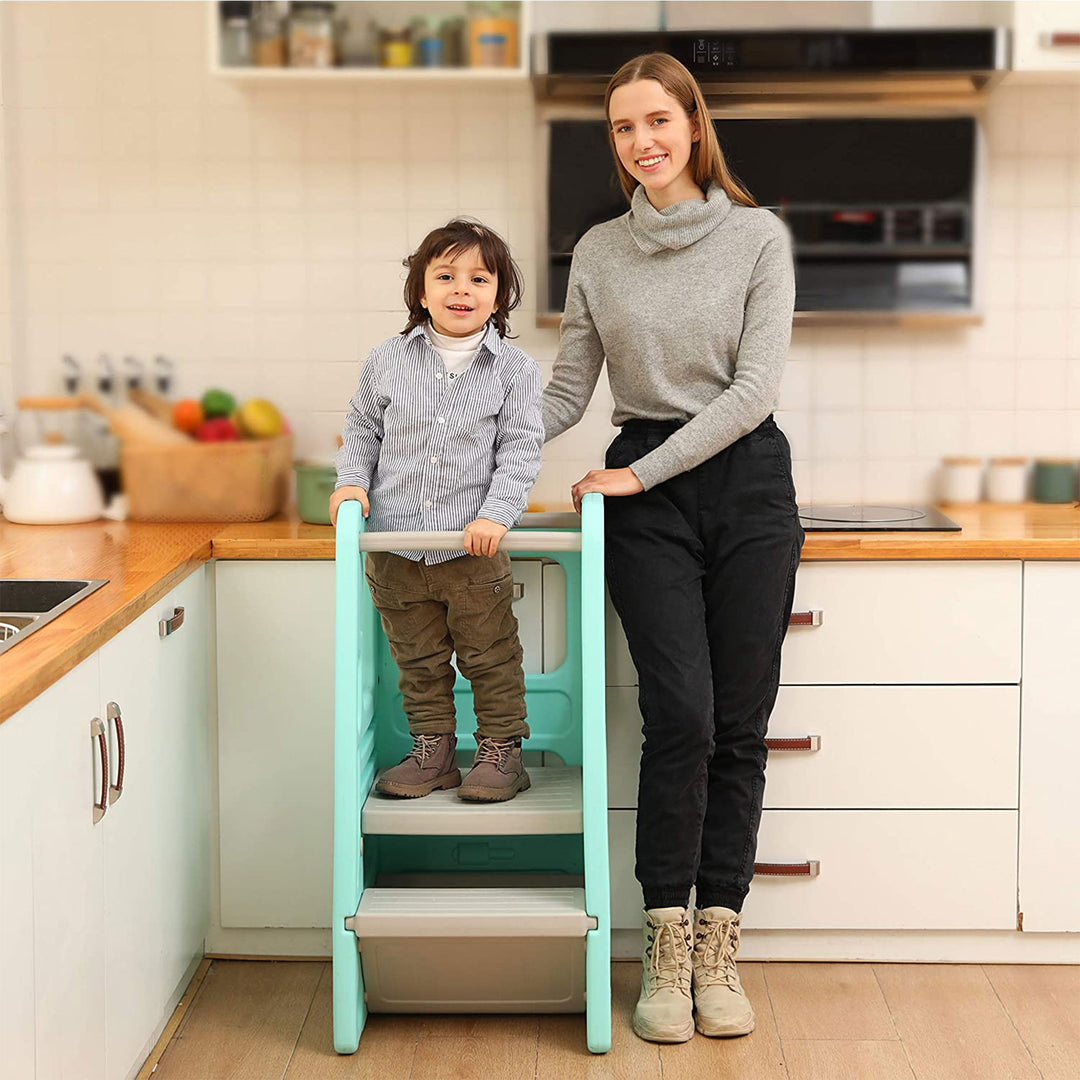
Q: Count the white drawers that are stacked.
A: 3